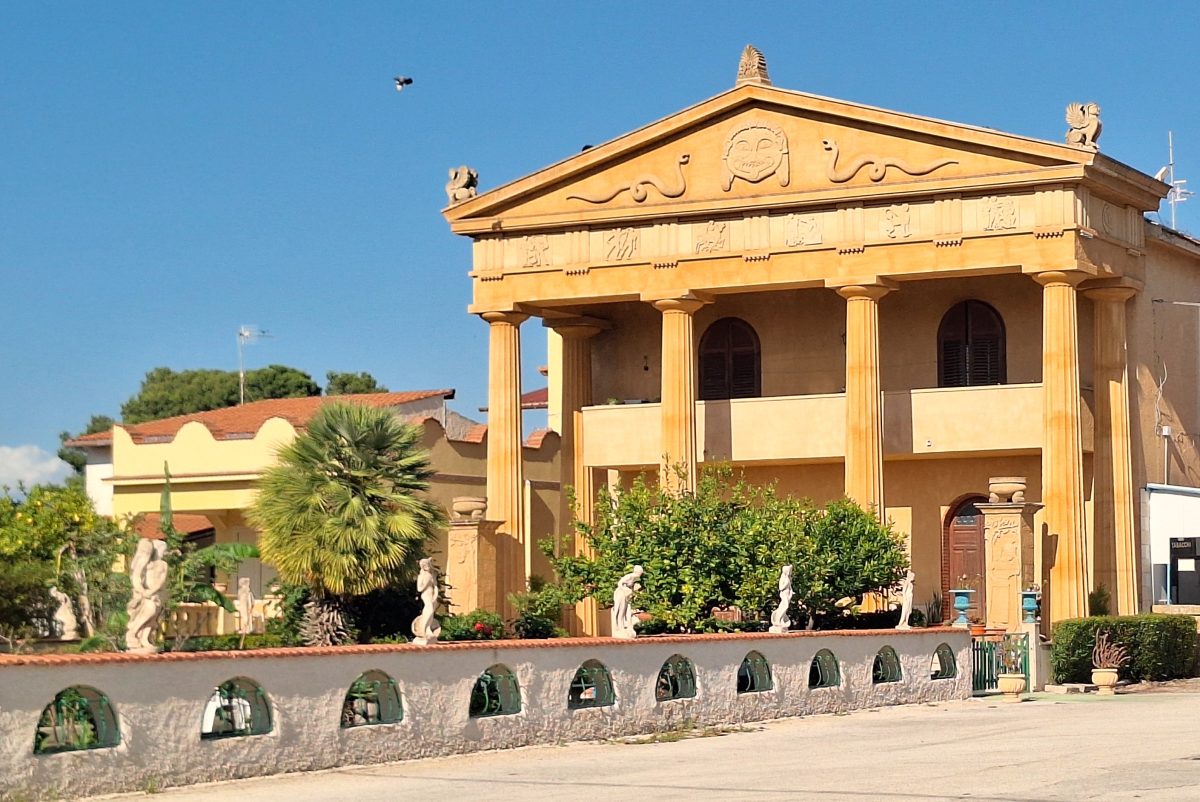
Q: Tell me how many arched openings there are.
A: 13